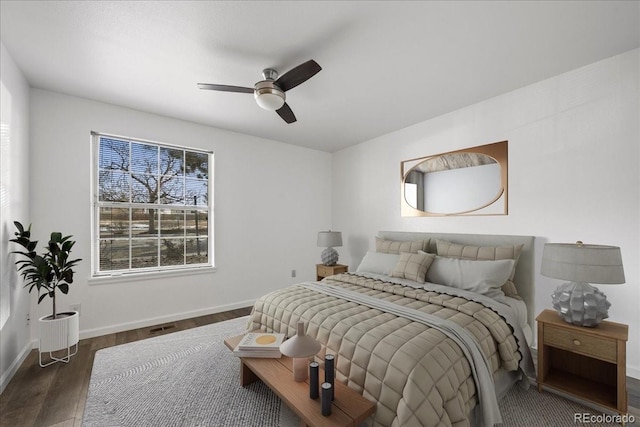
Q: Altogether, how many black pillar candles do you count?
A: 3